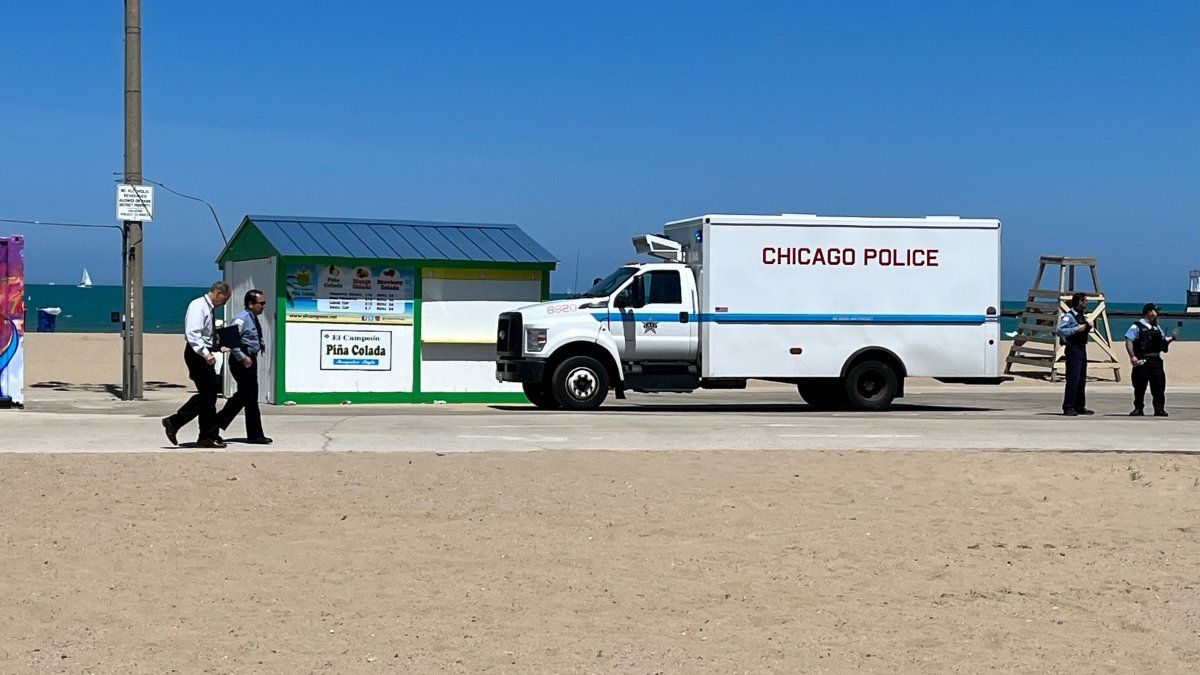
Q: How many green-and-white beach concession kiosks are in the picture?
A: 1